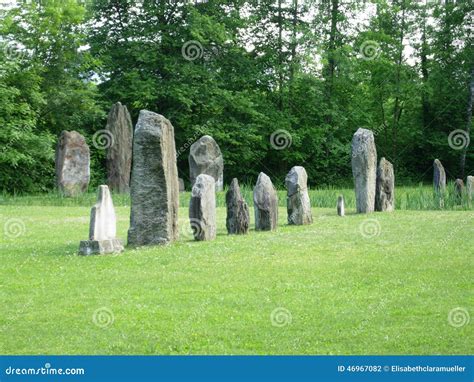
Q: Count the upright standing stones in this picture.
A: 15